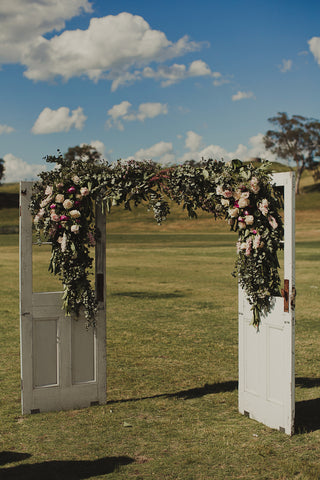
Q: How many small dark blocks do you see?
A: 4